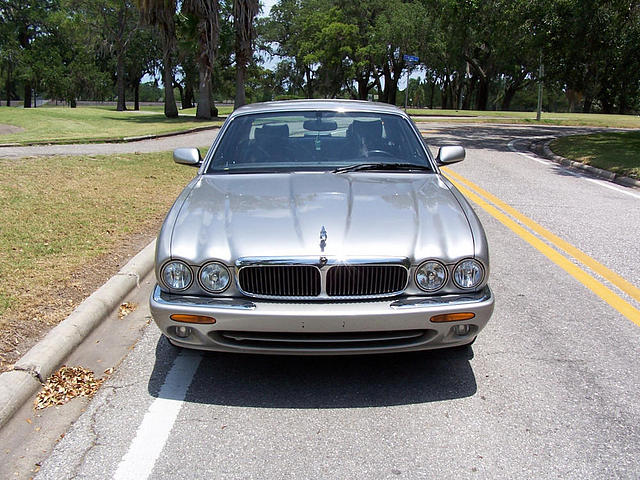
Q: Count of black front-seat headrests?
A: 2